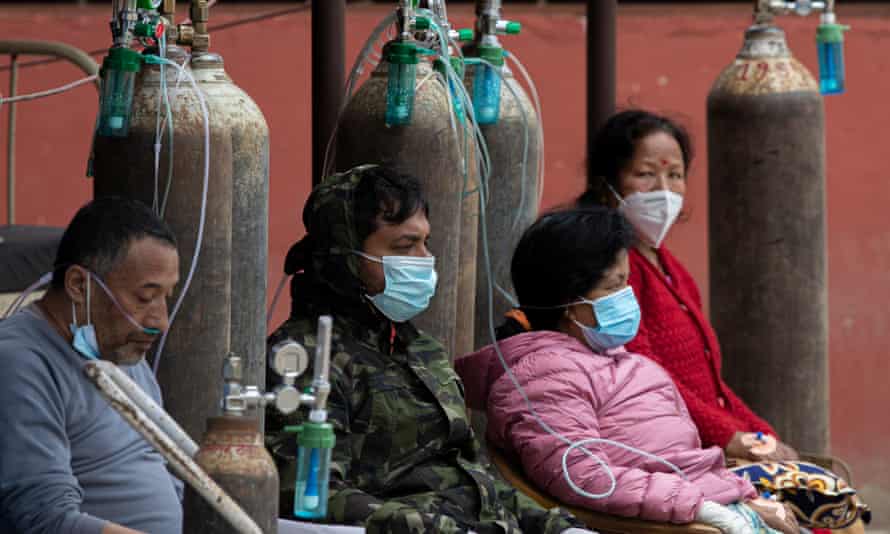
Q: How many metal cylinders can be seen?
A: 7